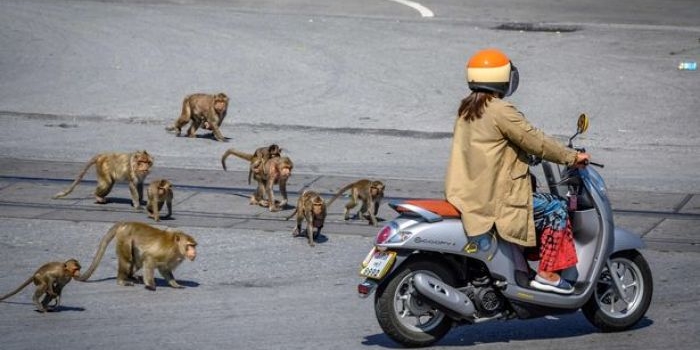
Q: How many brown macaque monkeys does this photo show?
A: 9